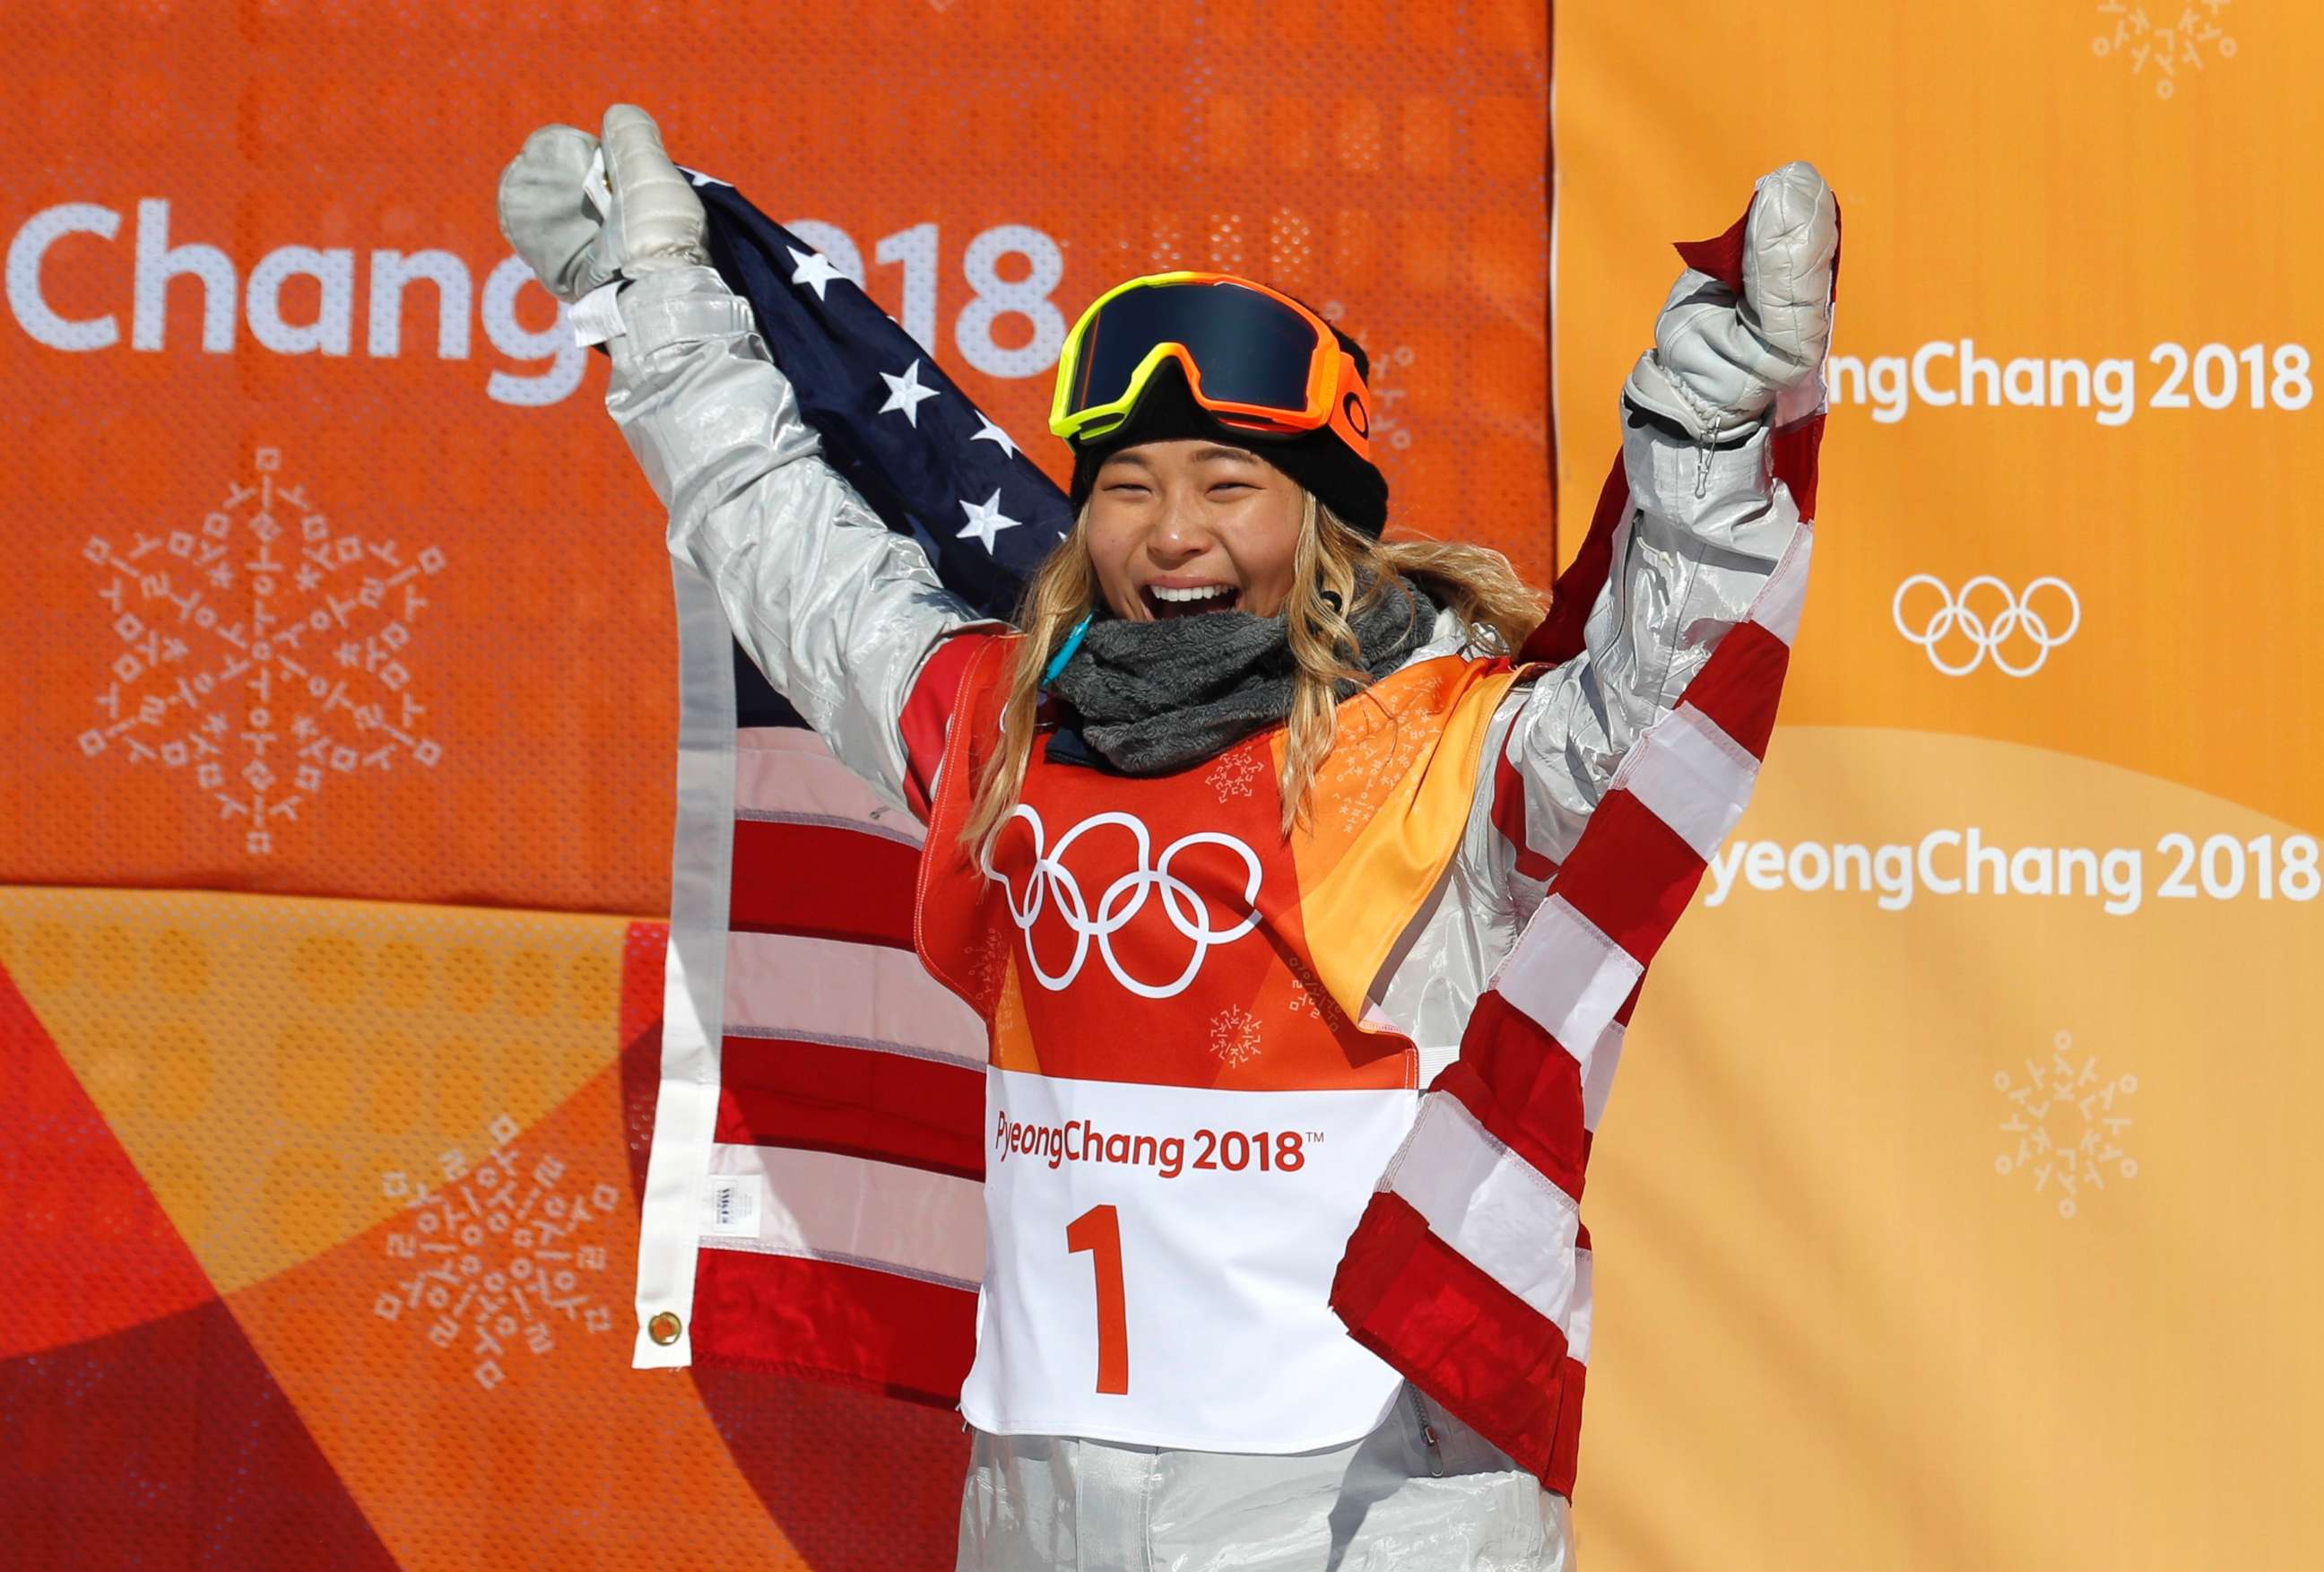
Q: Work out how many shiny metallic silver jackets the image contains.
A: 1